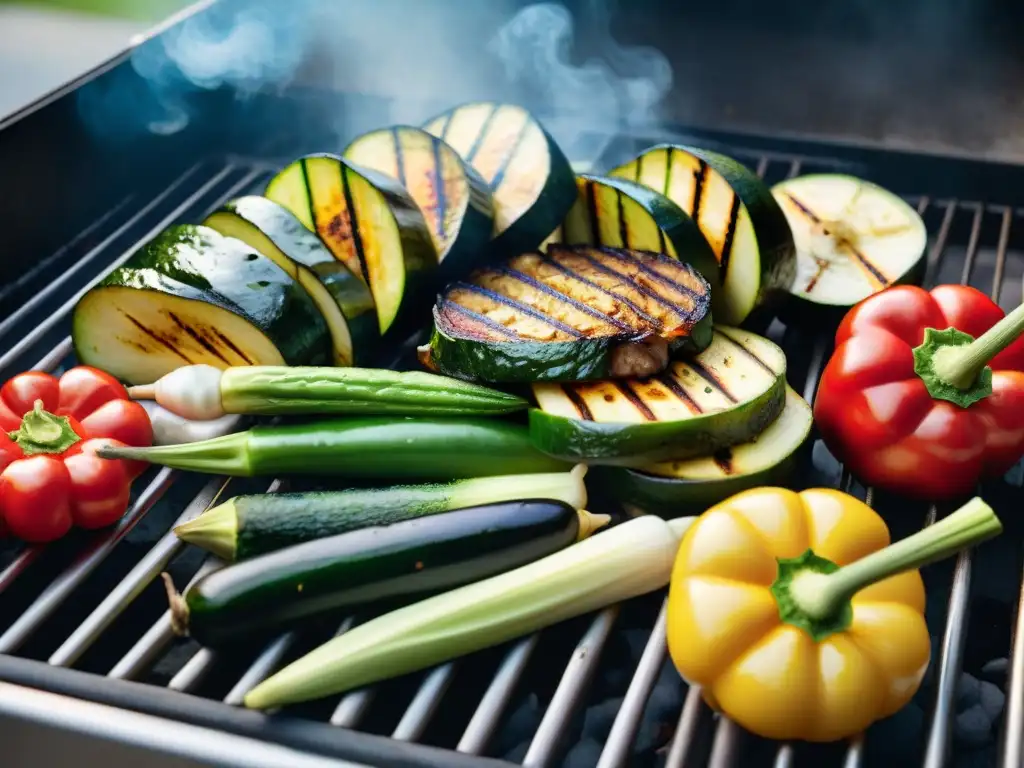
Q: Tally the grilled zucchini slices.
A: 11